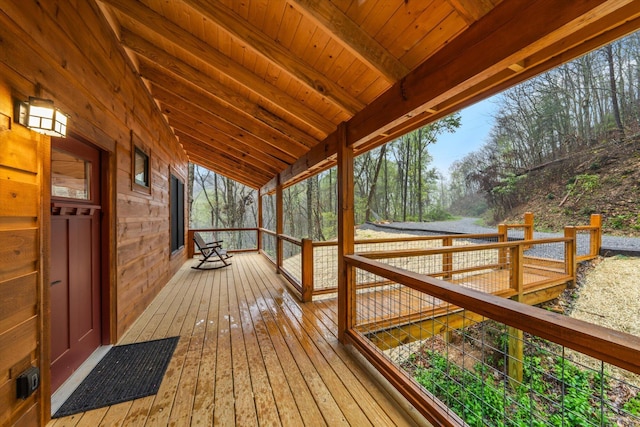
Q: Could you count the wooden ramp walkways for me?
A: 1